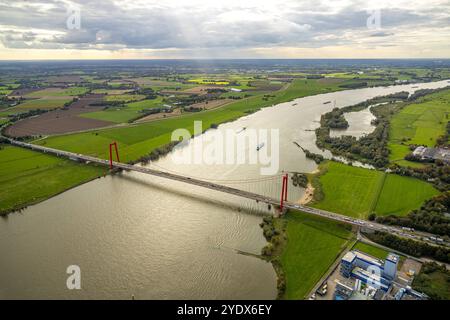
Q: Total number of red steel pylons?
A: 2